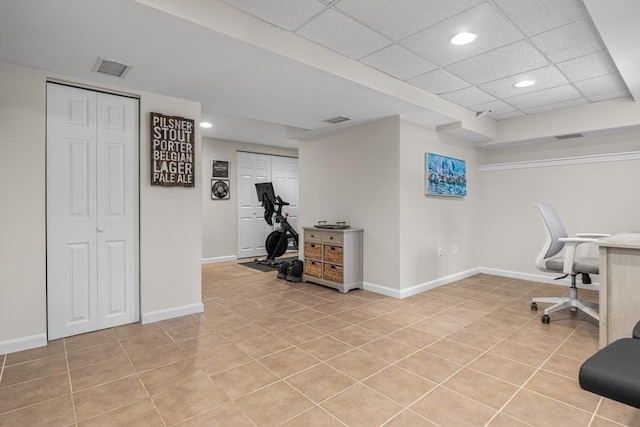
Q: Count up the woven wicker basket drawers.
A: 4